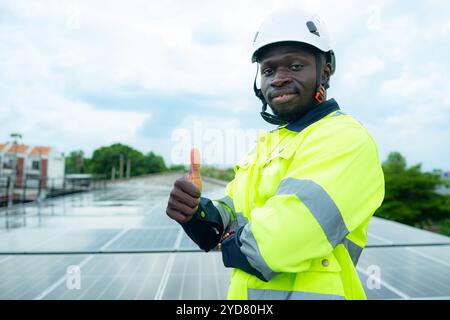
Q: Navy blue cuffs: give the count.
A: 2